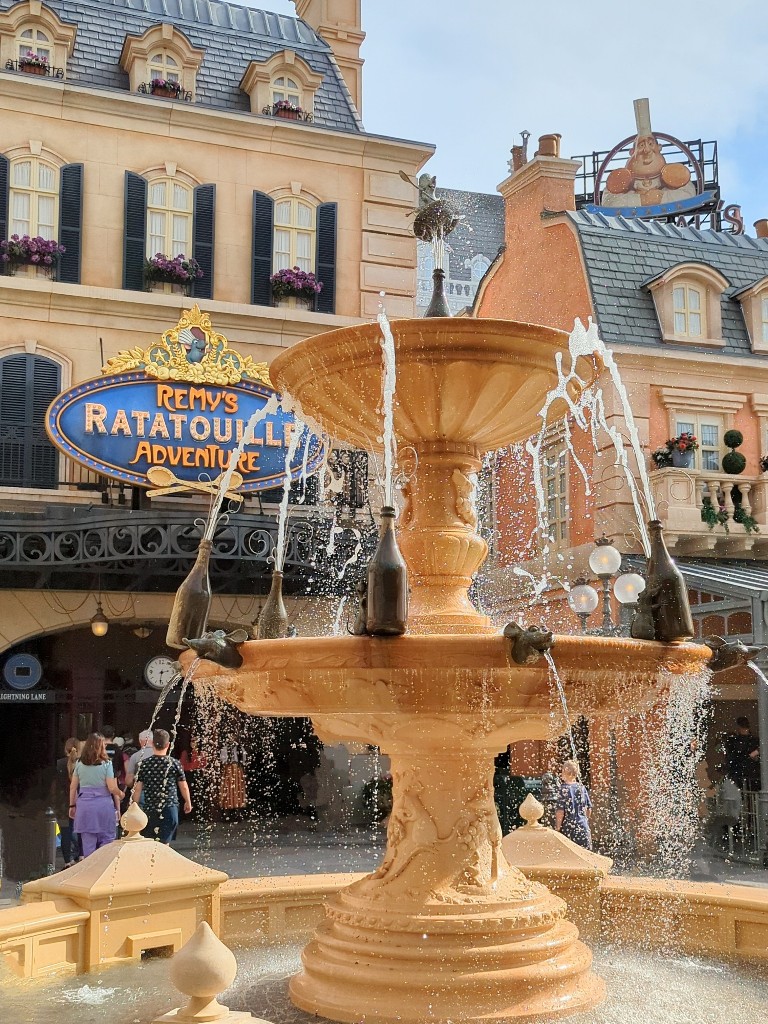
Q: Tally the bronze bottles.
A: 5